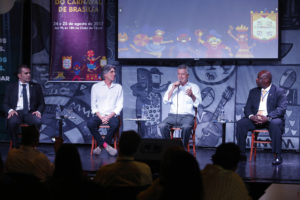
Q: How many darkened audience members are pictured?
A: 5